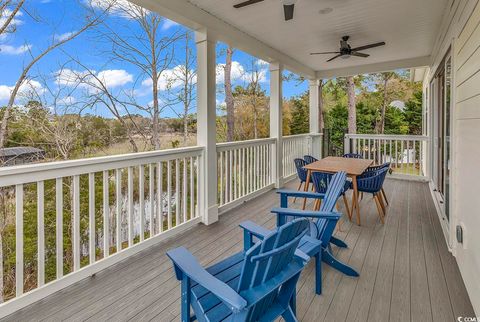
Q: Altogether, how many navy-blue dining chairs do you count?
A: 6